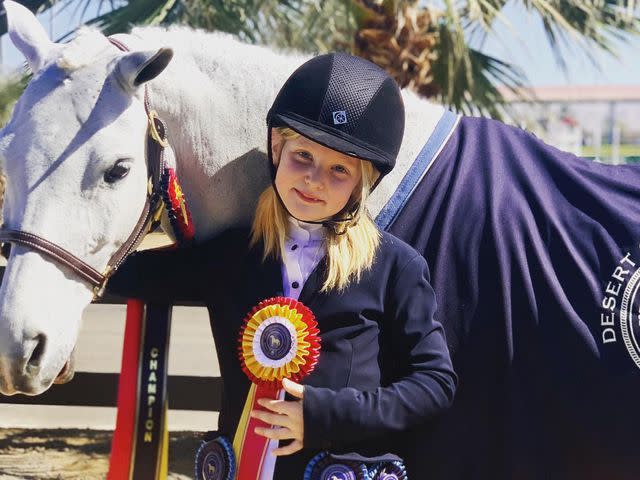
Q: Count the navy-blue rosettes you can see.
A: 3